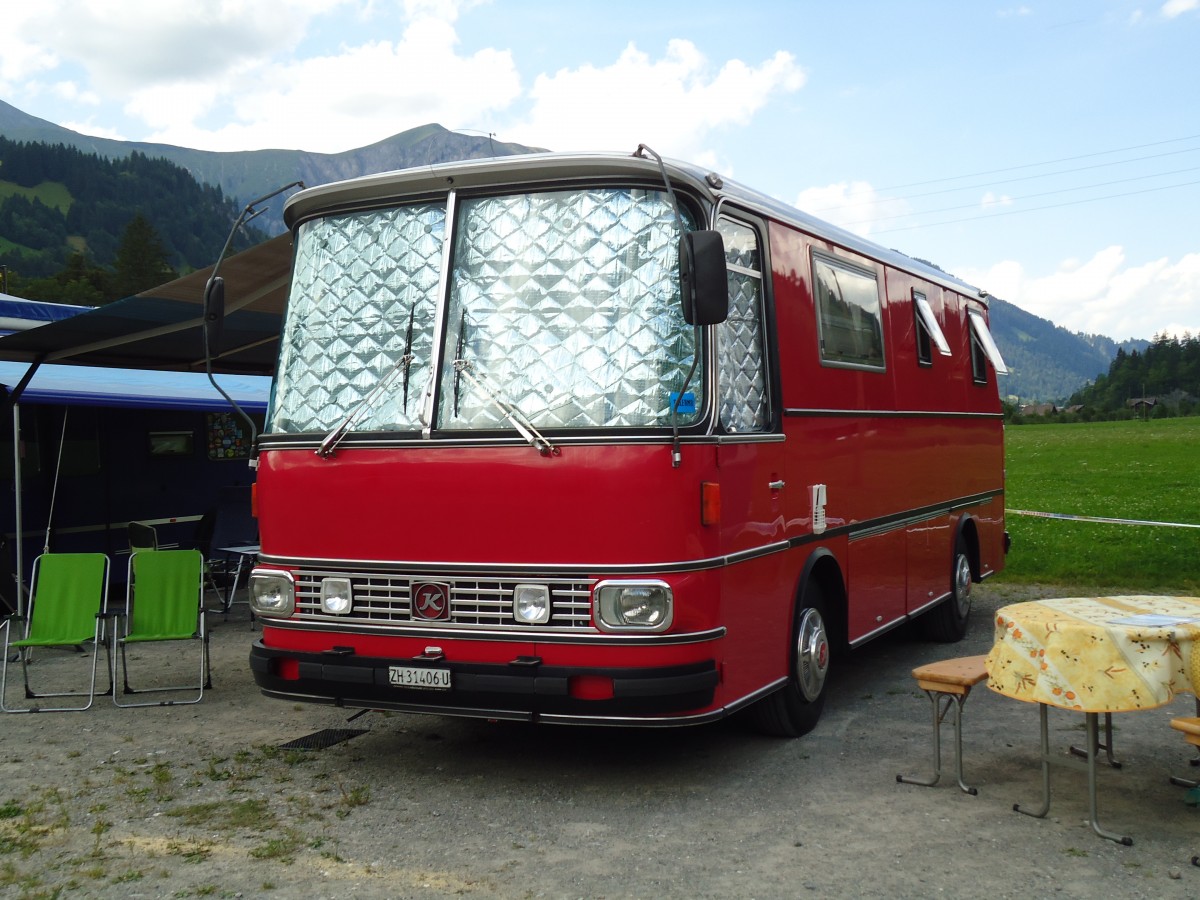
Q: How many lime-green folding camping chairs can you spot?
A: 2